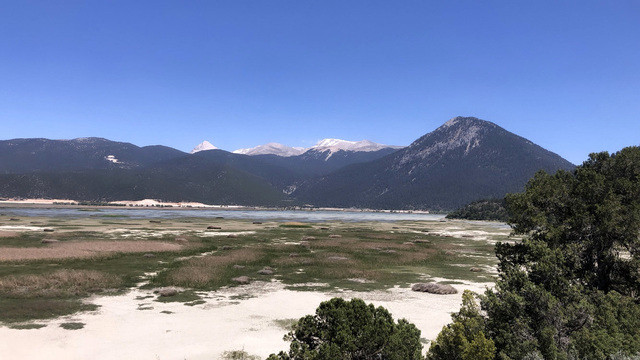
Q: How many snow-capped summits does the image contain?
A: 3